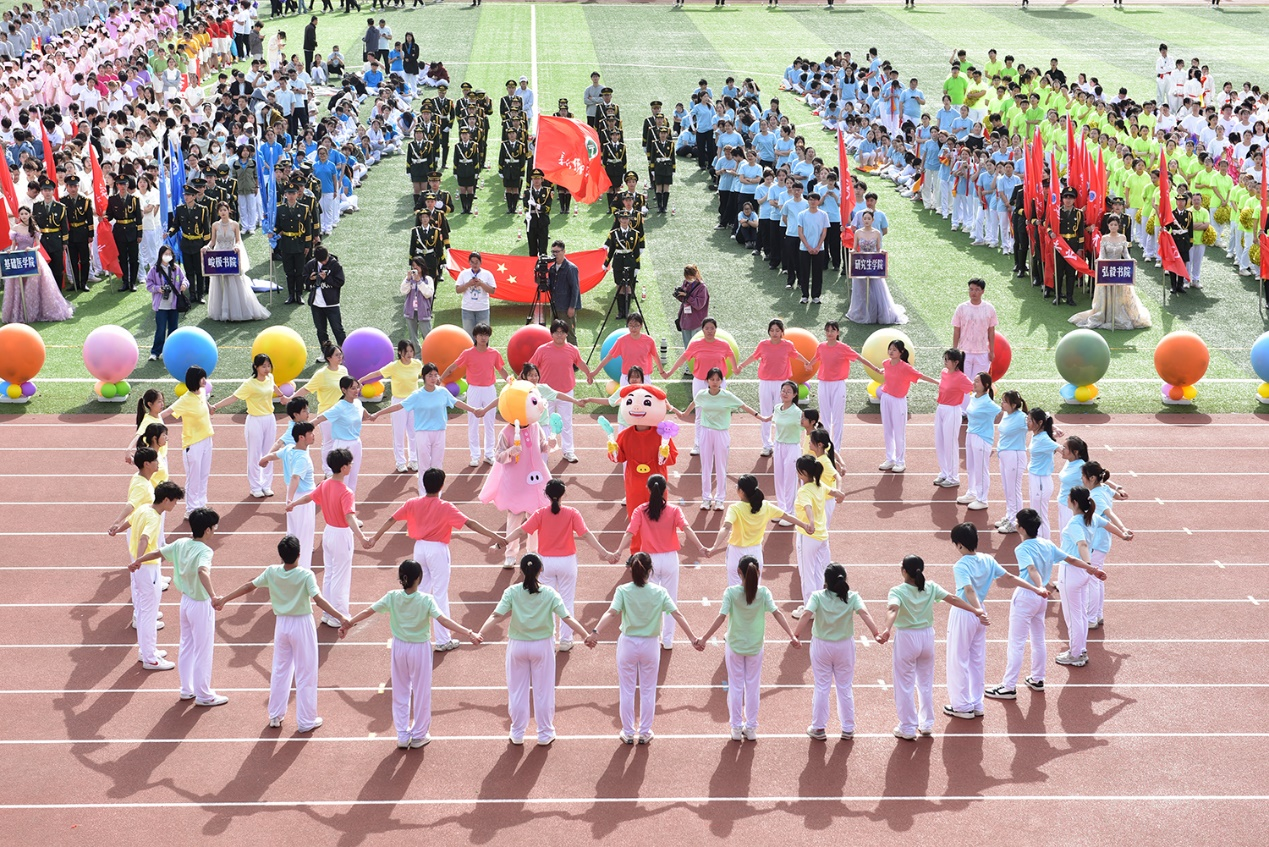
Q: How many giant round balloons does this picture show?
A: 15